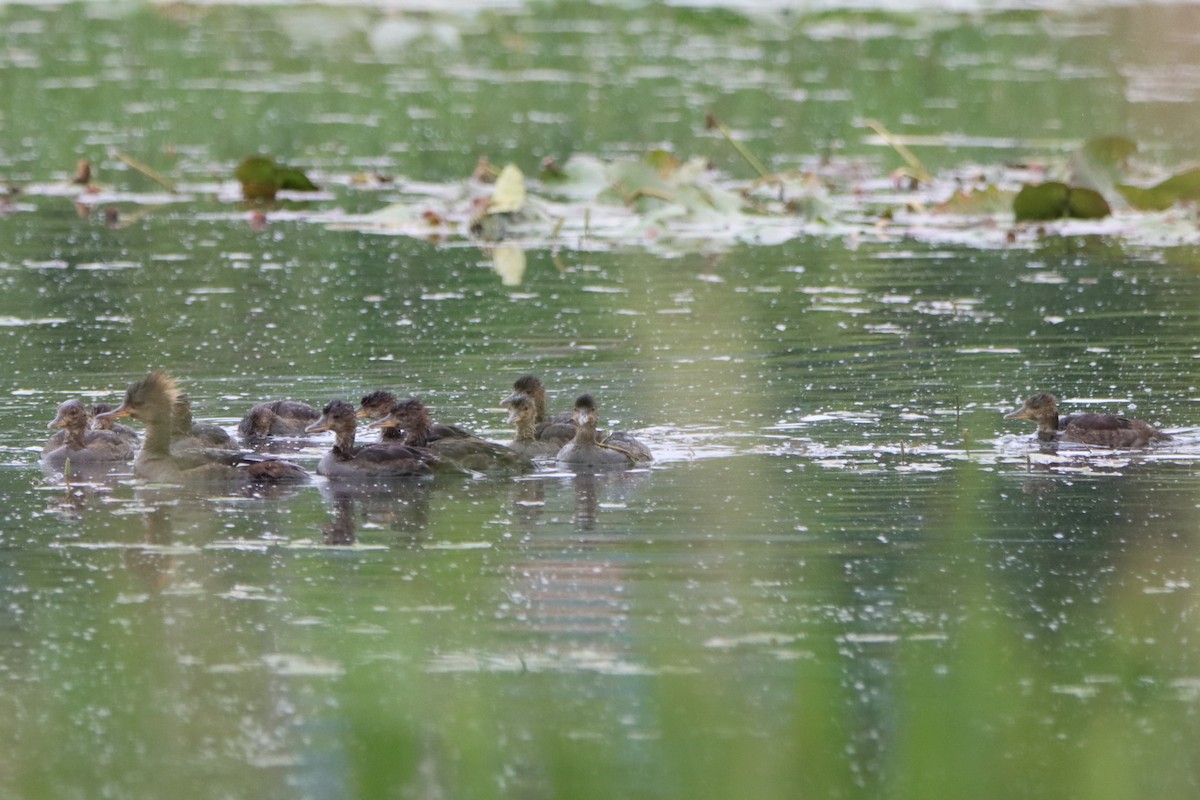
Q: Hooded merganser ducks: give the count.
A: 12